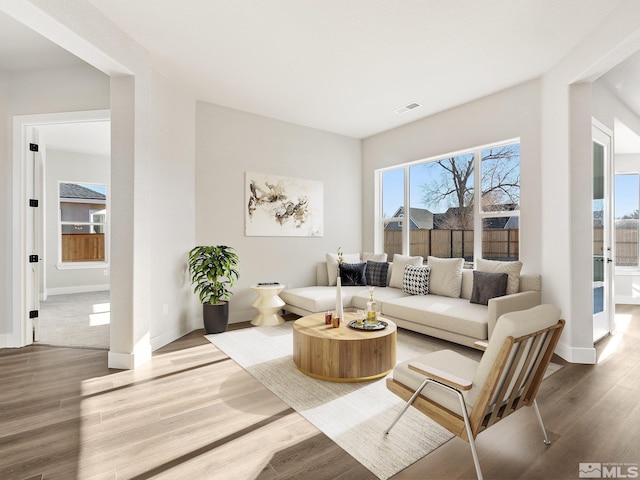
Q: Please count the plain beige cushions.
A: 5